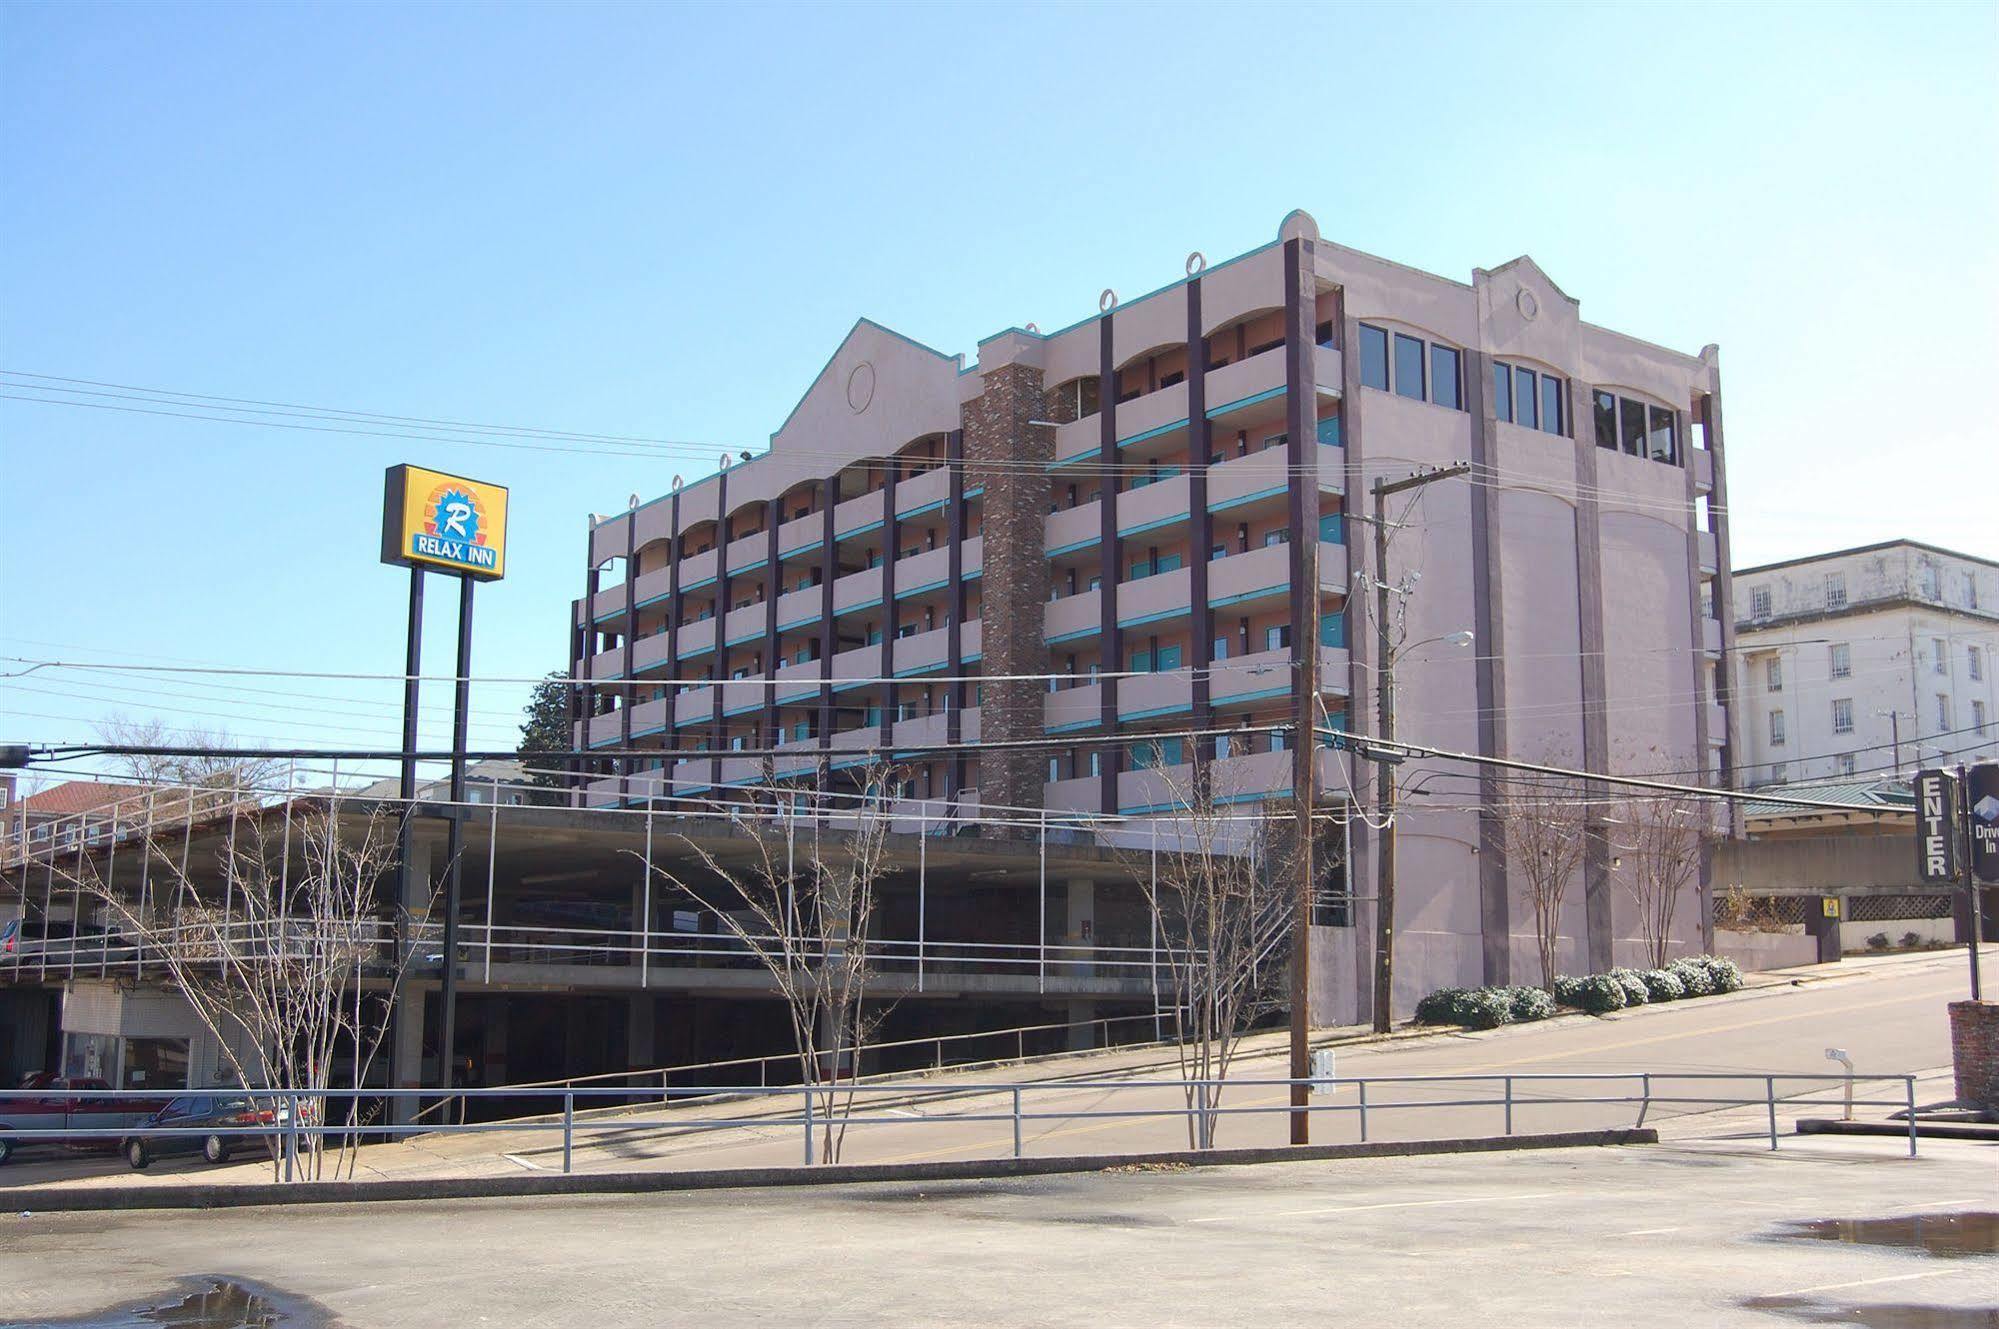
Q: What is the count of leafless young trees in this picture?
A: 5